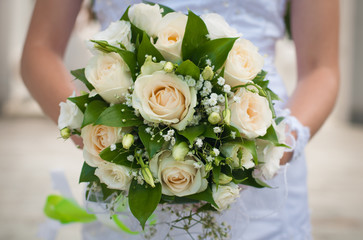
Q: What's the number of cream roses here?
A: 7